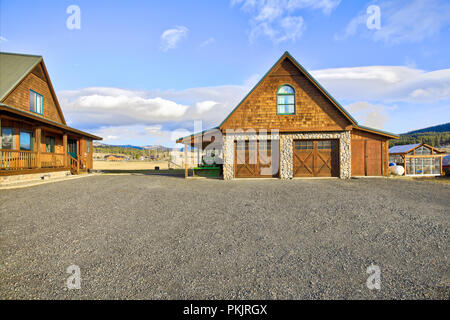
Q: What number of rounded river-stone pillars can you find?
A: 3